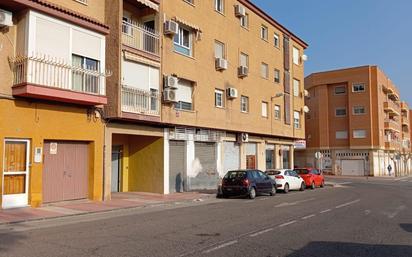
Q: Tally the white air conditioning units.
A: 9